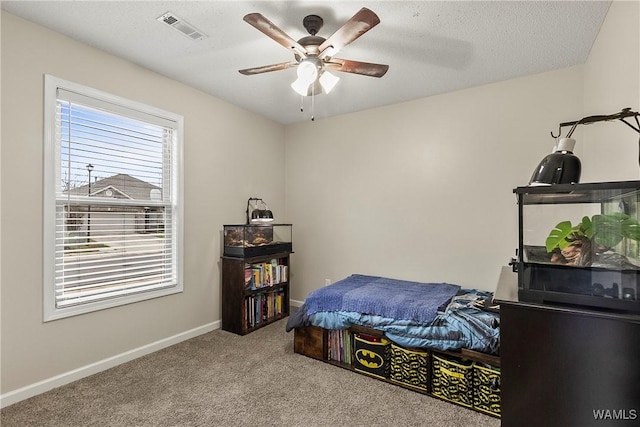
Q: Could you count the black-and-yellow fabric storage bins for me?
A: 4